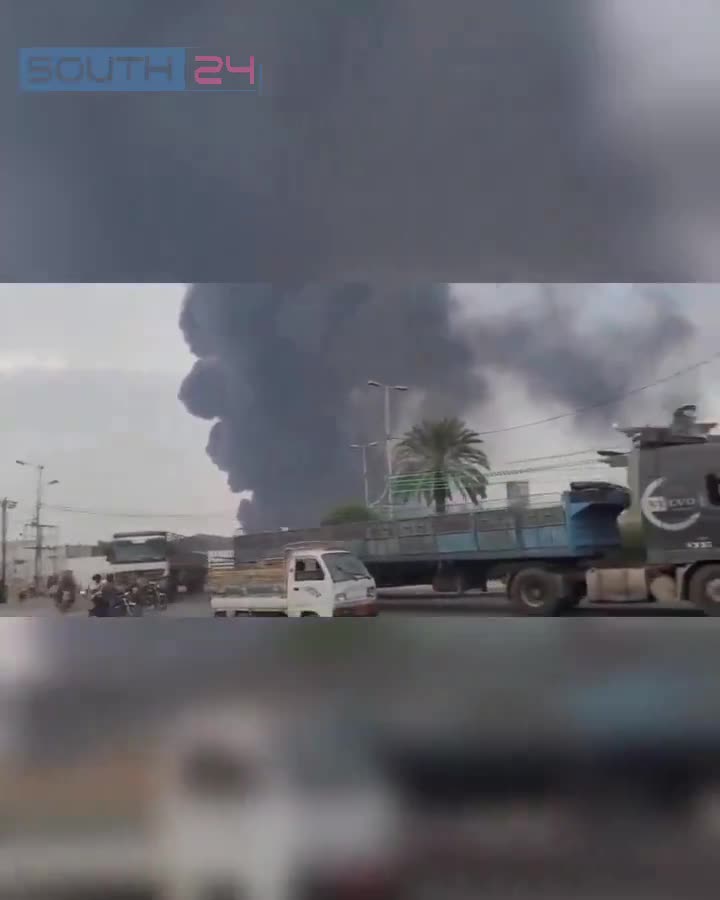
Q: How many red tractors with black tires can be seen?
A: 0